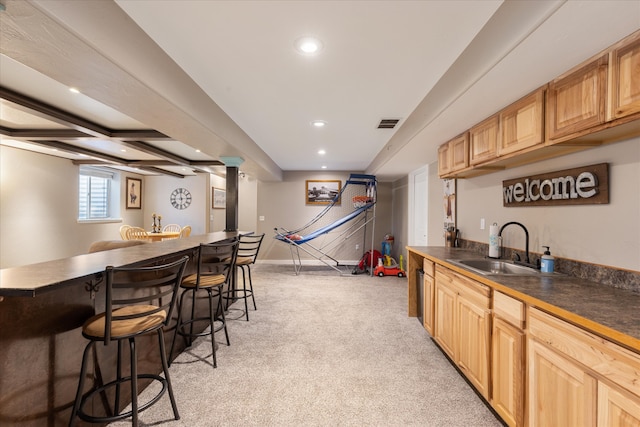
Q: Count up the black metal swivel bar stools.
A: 3